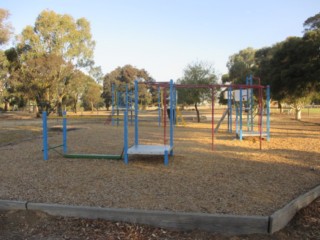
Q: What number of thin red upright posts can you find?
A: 3